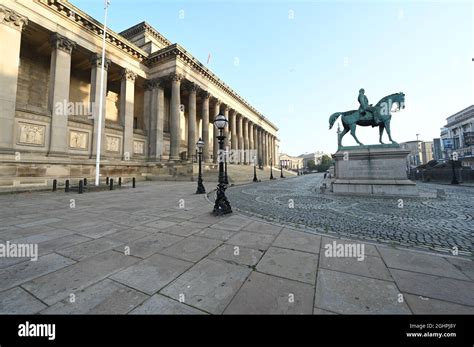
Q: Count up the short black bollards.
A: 8